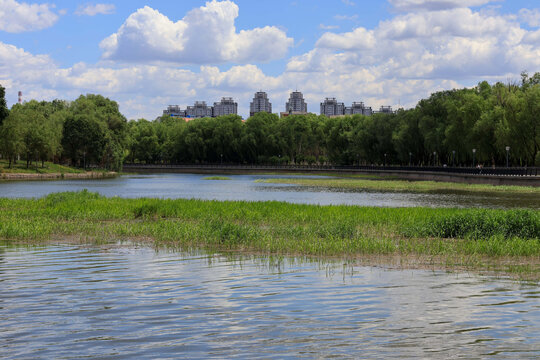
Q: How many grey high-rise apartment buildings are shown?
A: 8